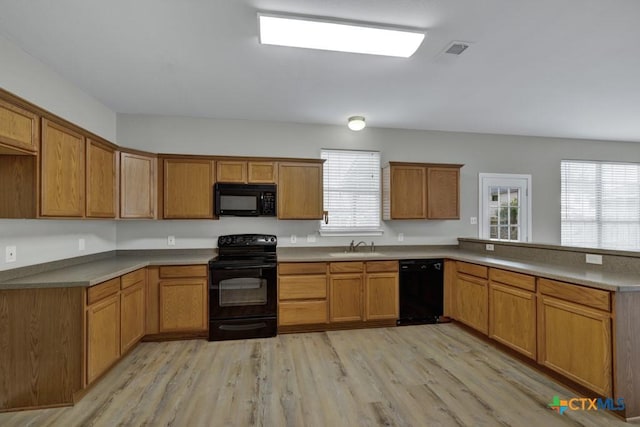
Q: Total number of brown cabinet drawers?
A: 11